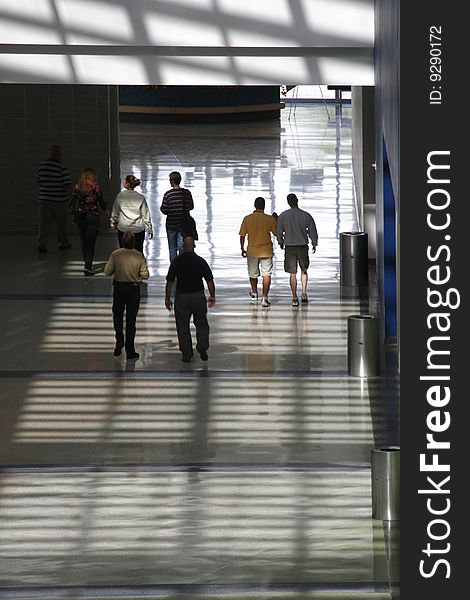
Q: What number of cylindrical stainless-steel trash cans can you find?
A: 3